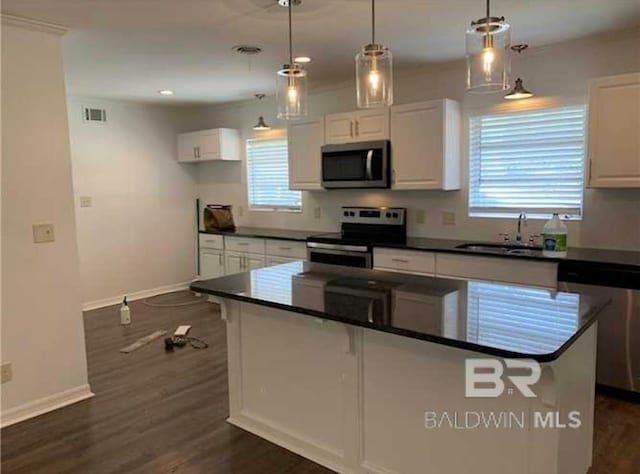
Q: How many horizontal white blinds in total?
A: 2